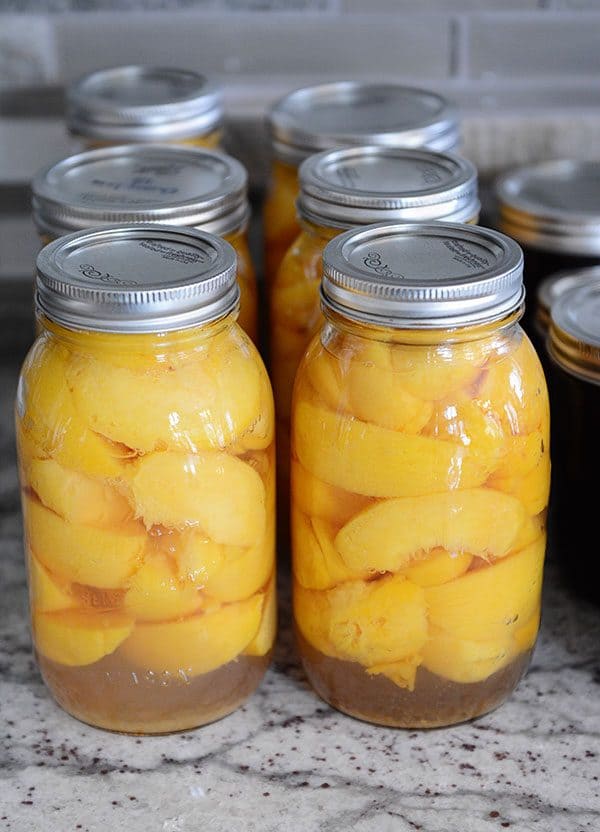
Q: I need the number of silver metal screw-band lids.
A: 9